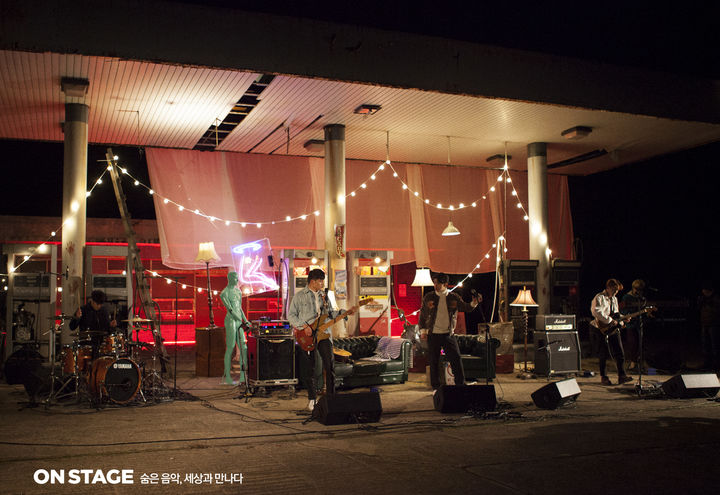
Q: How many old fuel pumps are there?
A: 6